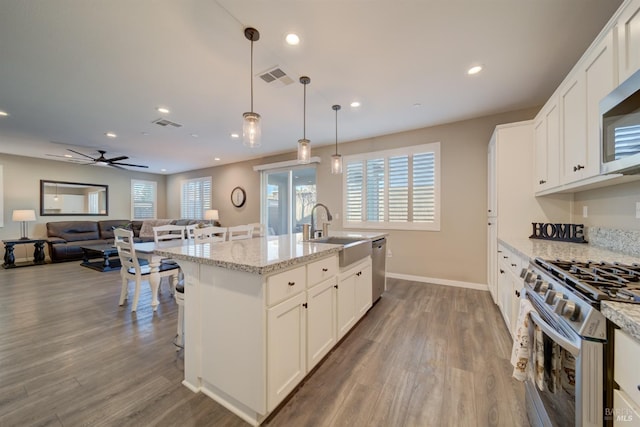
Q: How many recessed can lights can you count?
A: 10